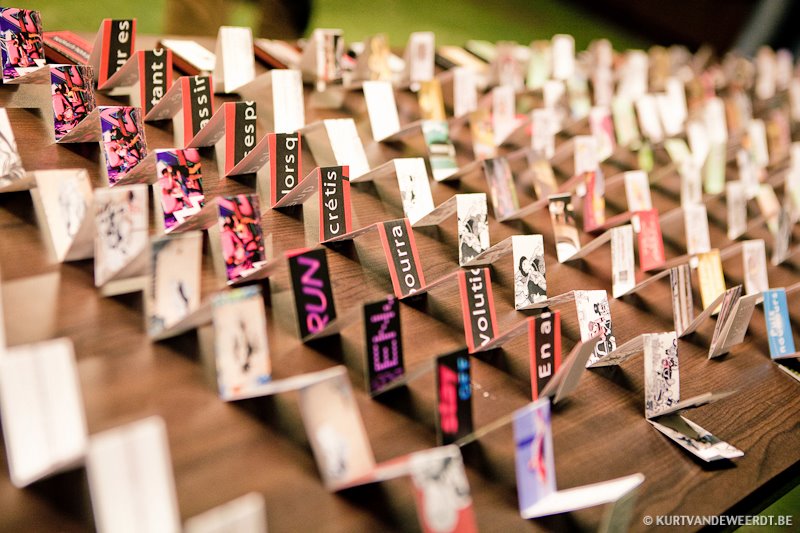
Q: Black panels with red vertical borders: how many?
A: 9